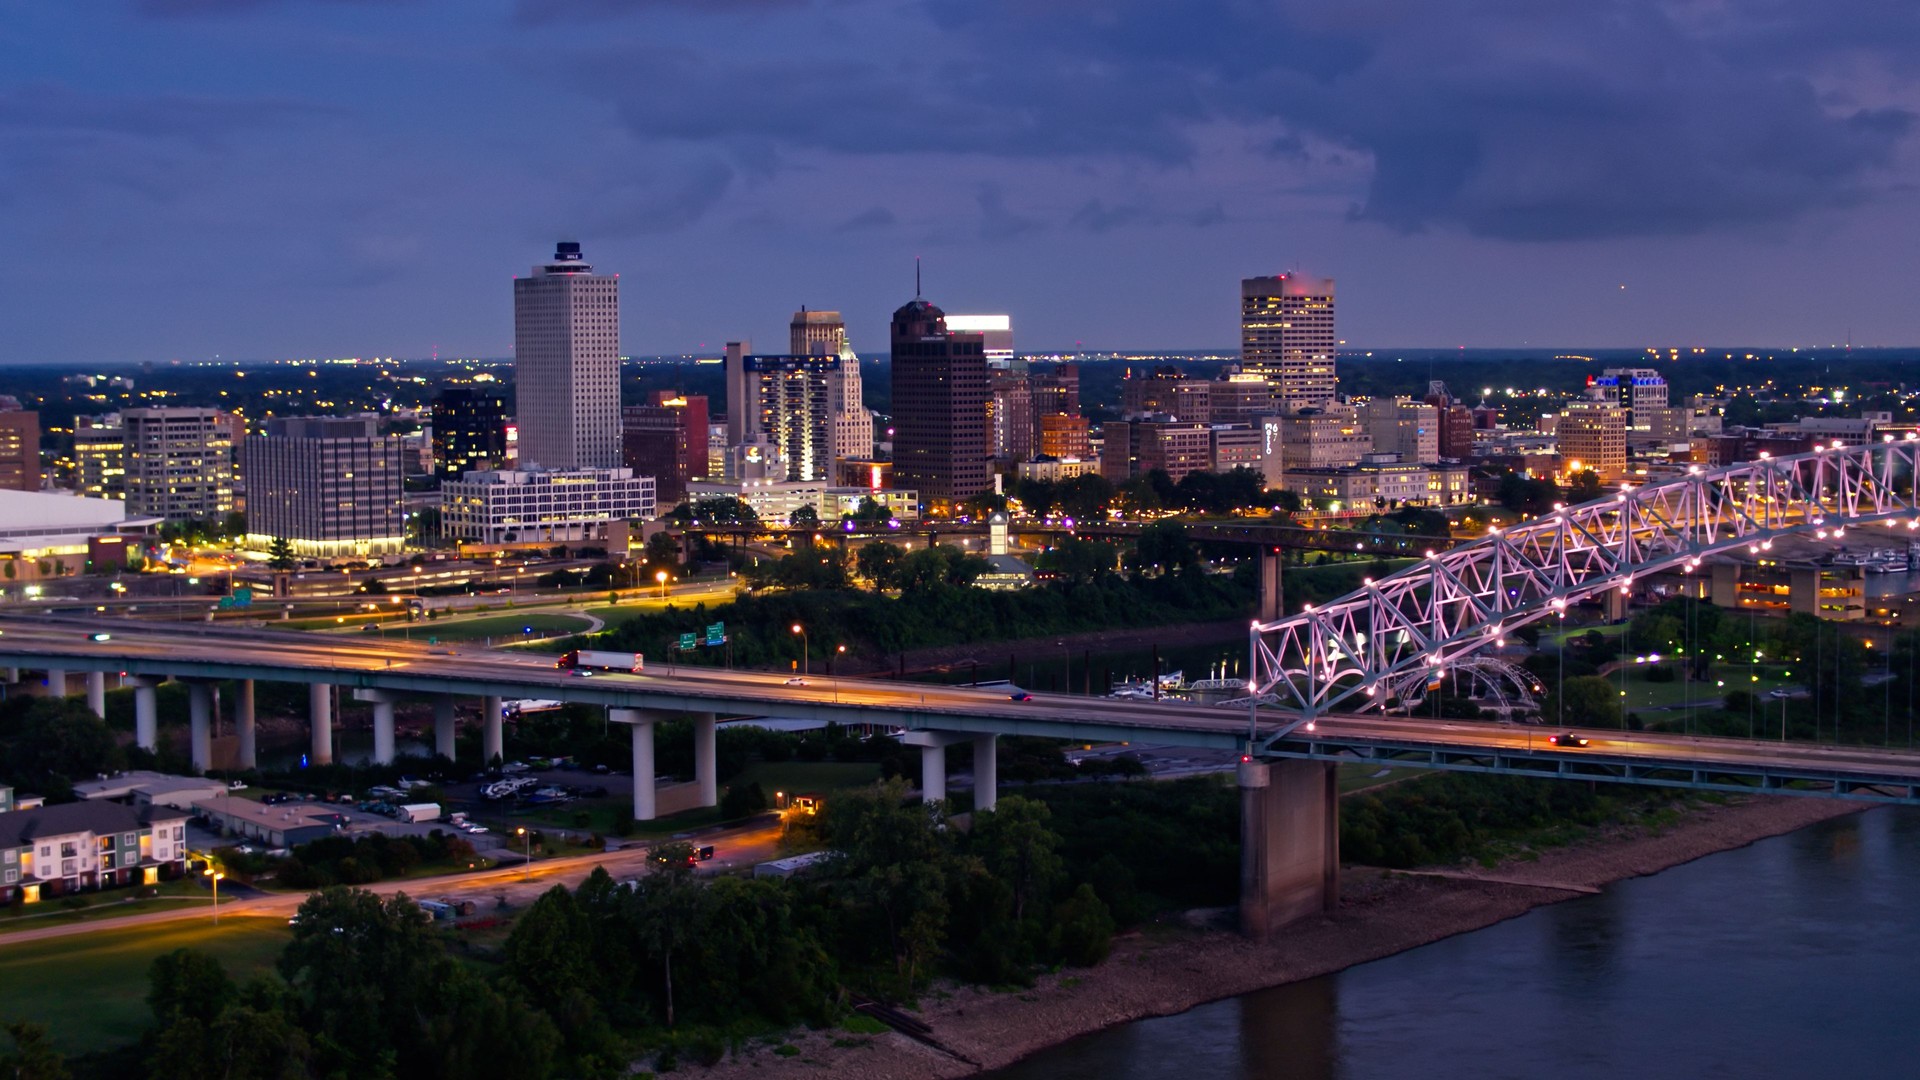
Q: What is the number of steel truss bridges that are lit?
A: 1